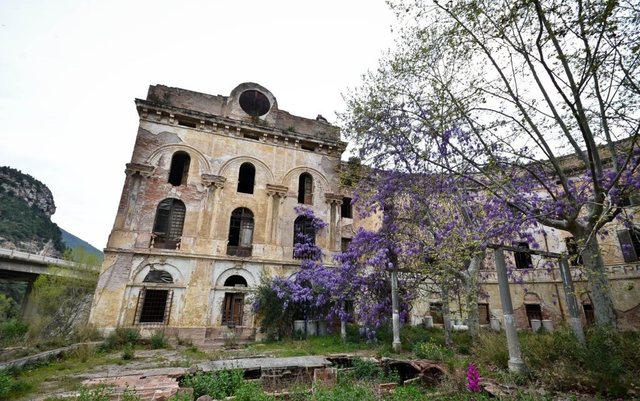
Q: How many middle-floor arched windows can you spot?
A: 3